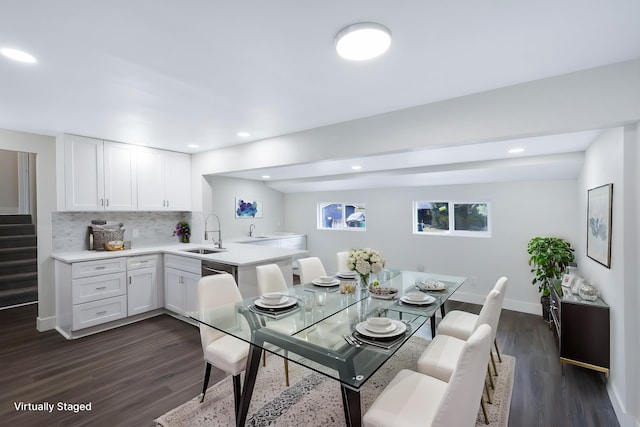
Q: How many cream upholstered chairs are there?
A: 7